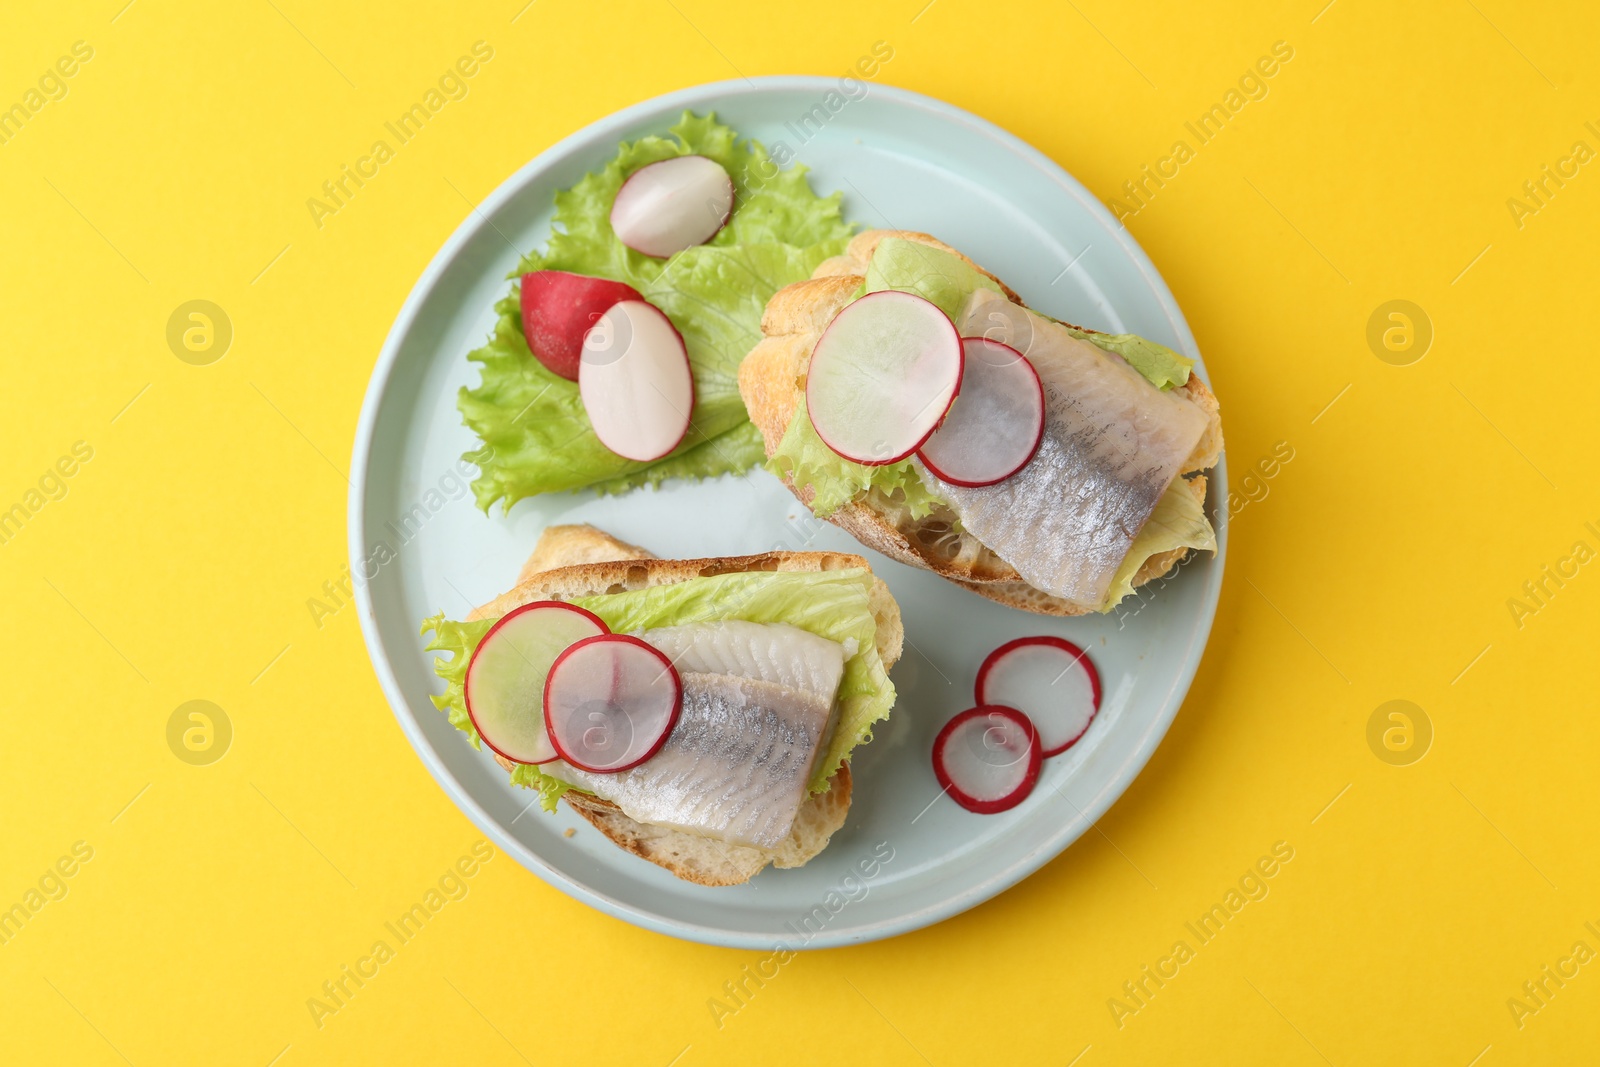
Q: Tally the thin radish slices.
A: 6